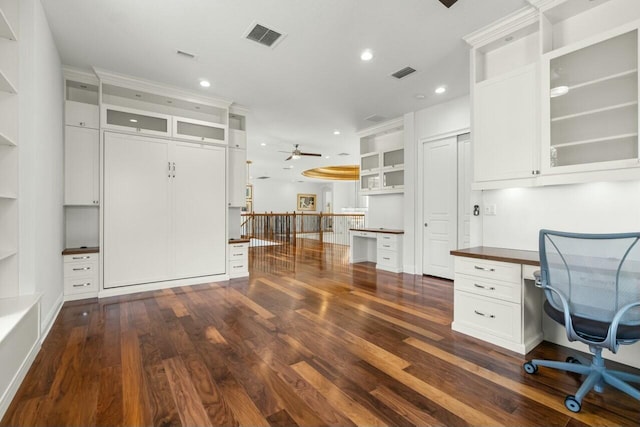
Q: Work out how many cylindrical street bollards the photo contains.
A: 0